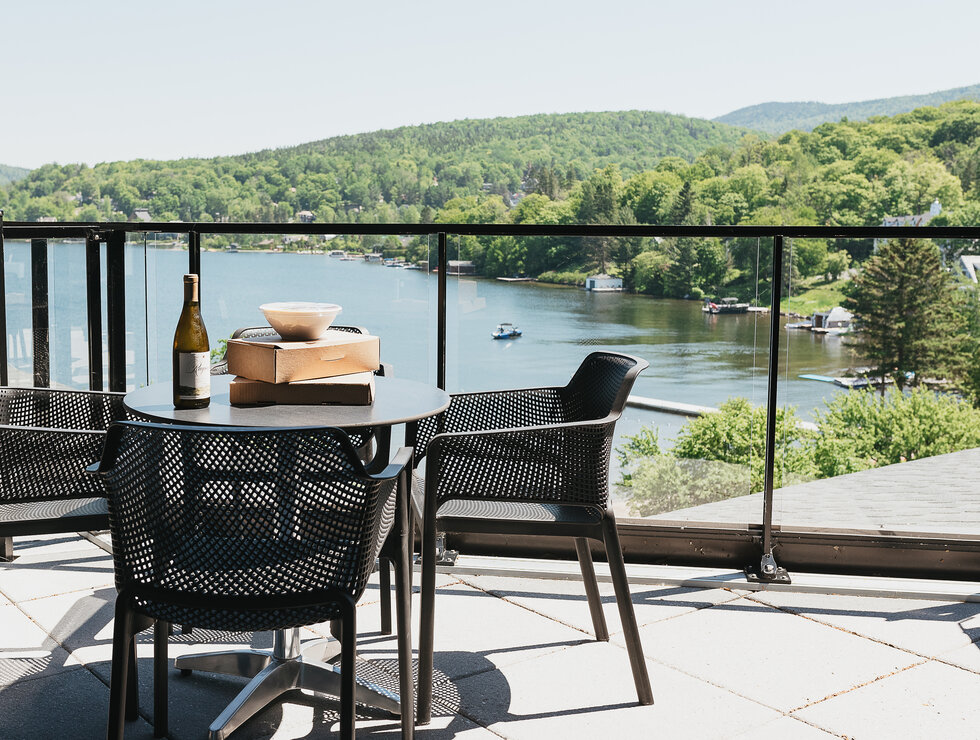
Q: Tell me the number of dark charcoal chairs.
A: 4